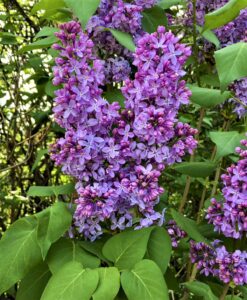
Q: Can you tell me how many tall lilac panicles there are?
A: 2